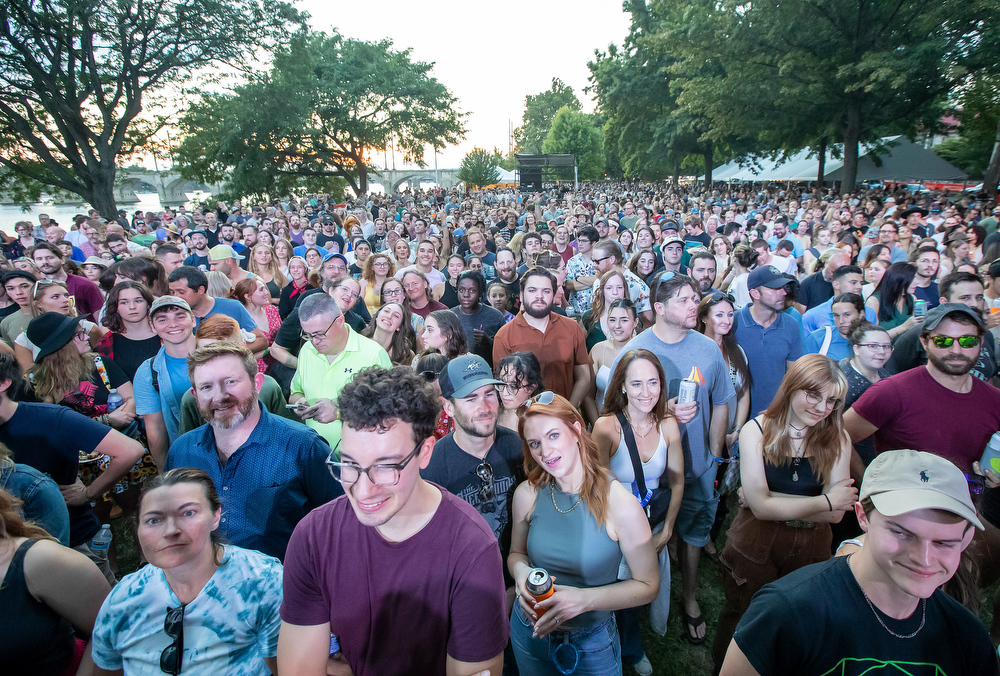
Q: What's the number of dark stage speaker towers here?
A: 1